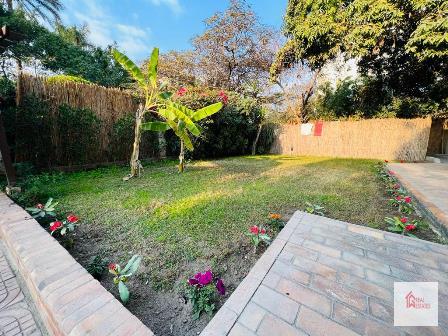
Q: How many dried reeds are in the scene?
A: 2